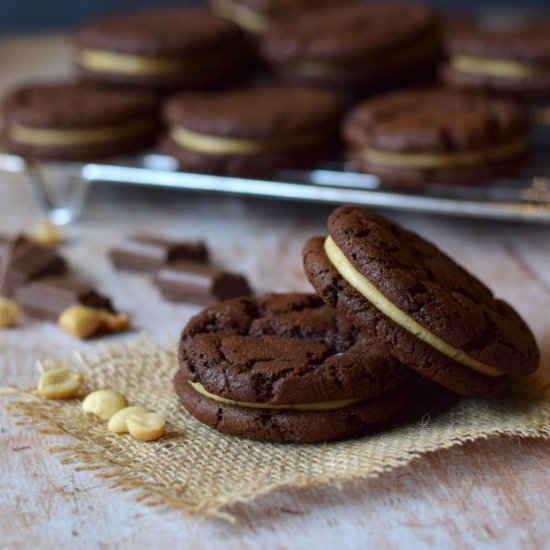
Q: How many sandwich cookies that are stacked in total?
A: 2